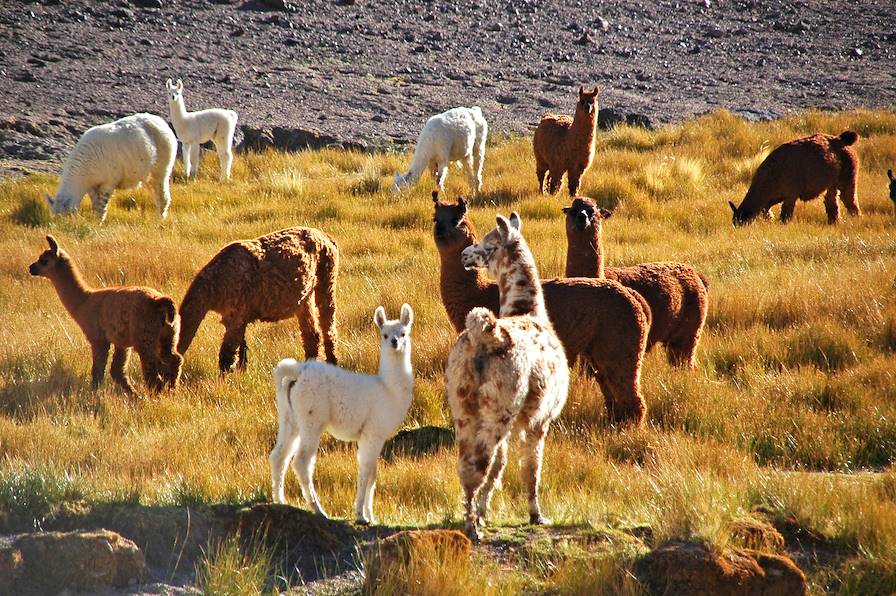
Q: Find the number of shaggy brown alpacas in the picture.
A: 6